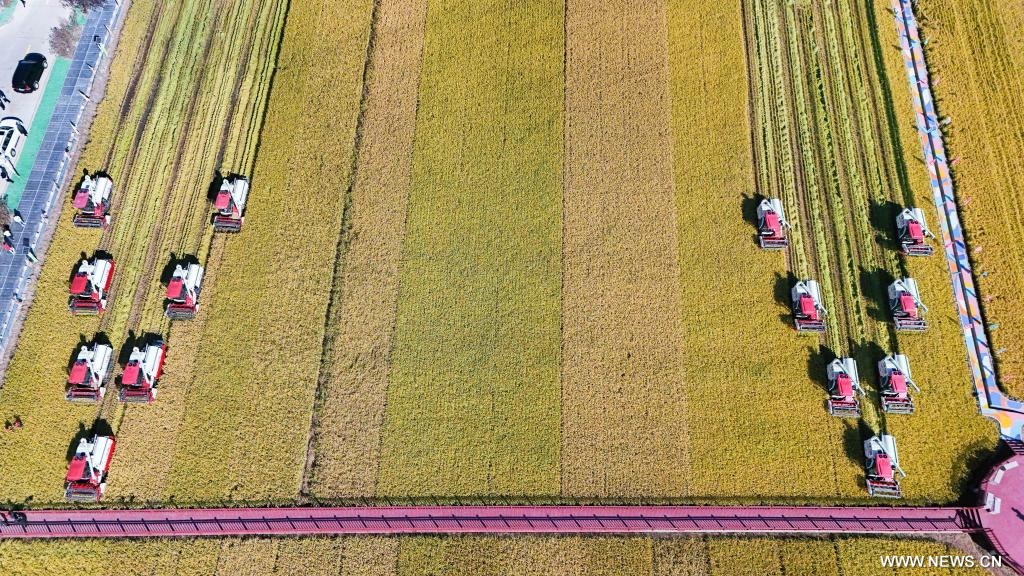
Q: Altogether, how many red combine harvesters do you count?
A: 14